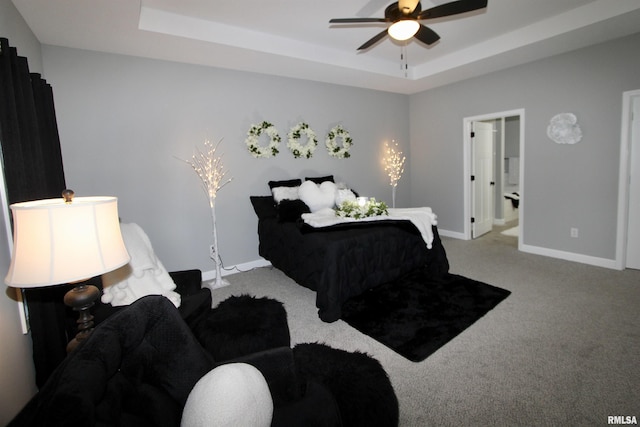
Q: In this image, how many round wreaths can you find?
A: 3